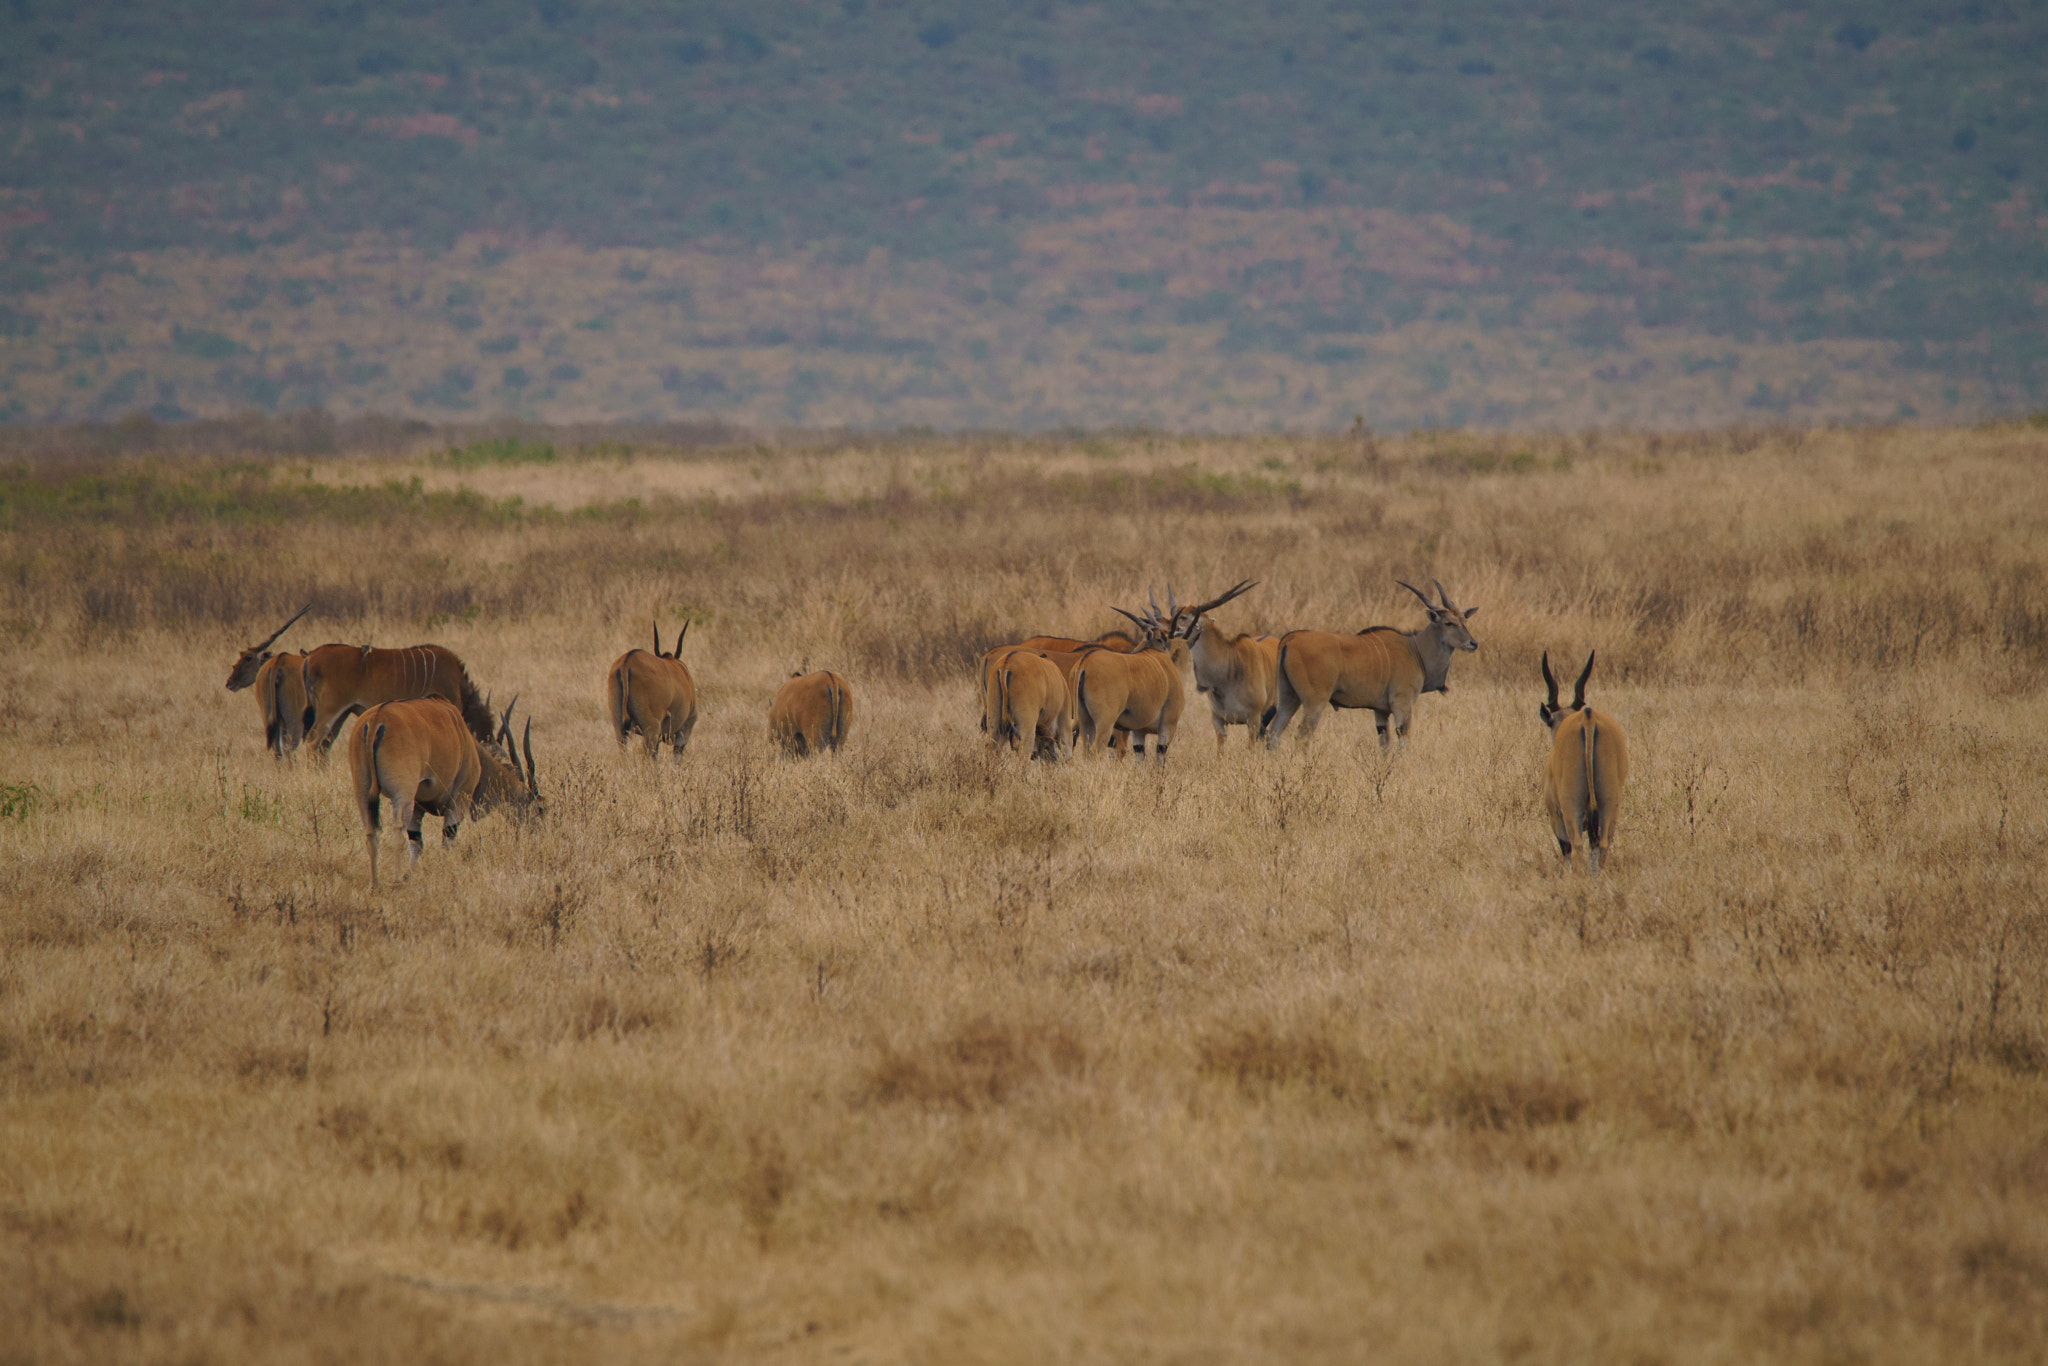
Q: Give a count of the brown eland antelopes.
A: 12